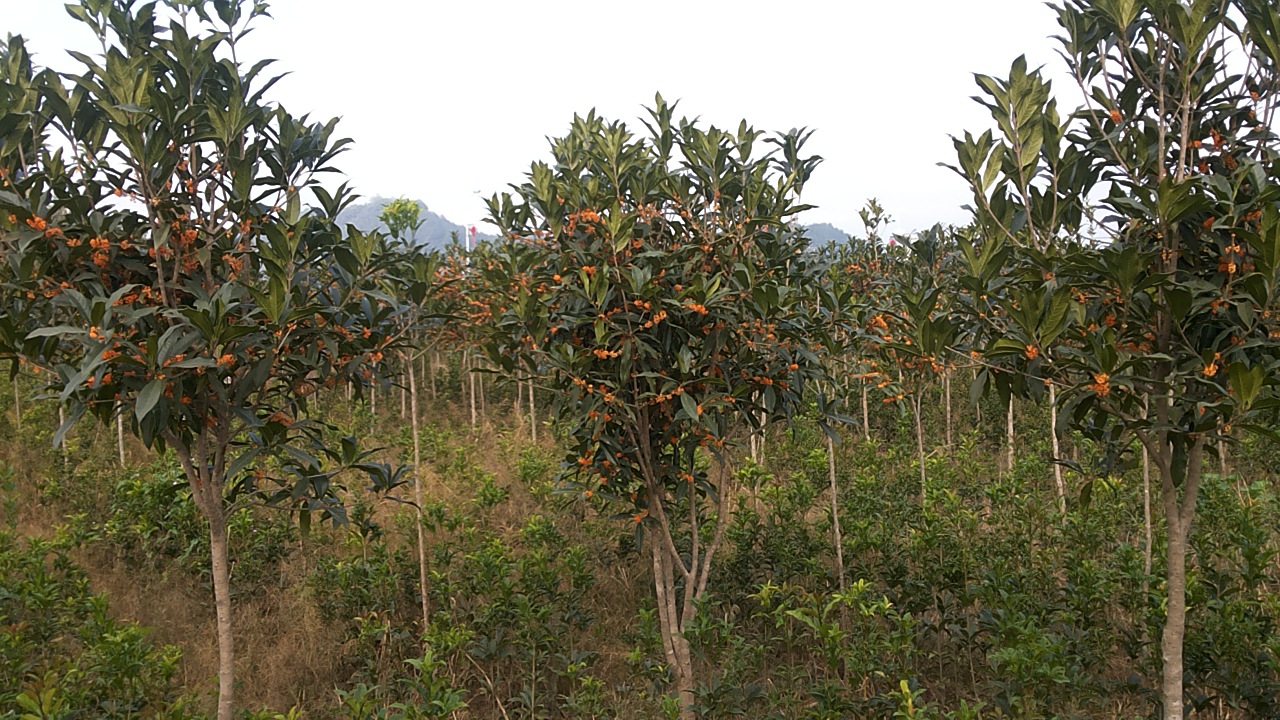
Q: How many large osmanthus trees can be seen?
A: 3